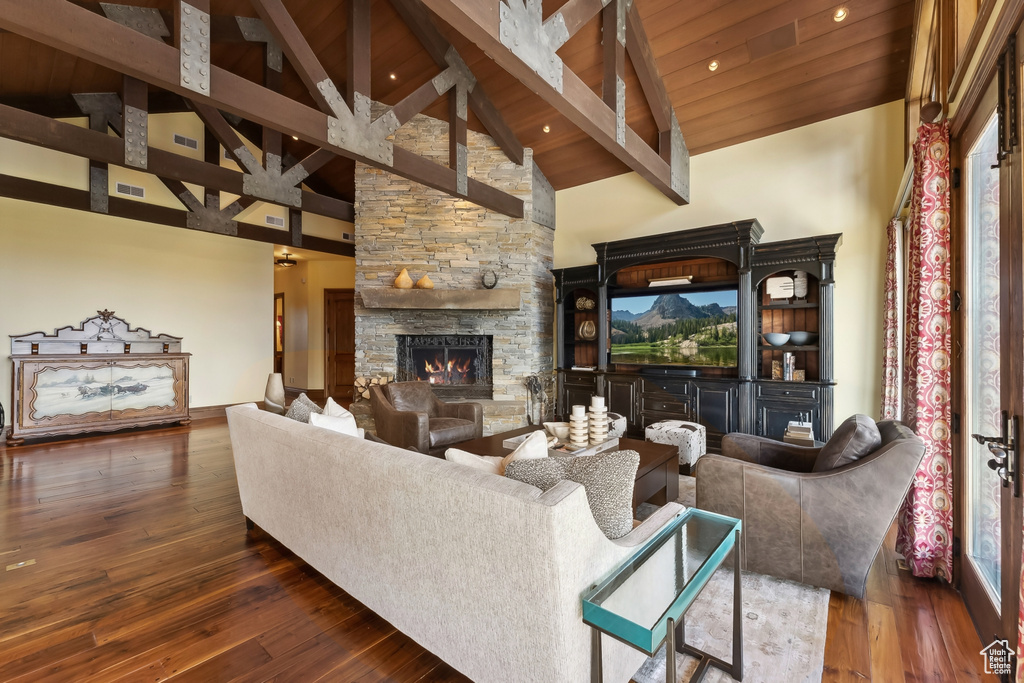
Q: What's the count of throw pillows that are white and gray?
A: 2